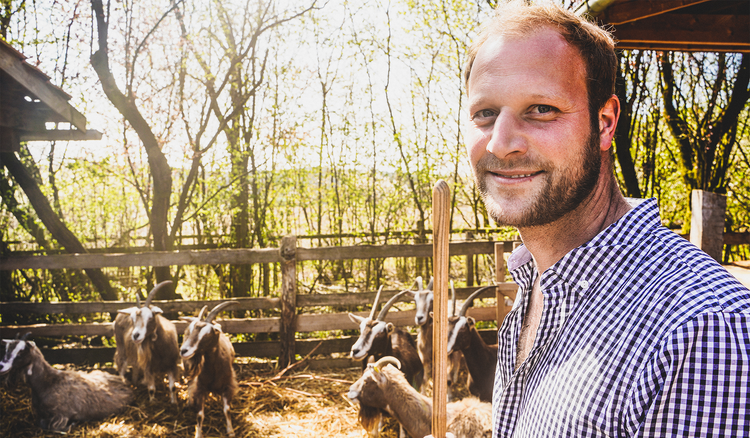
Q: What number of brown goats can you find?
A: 7